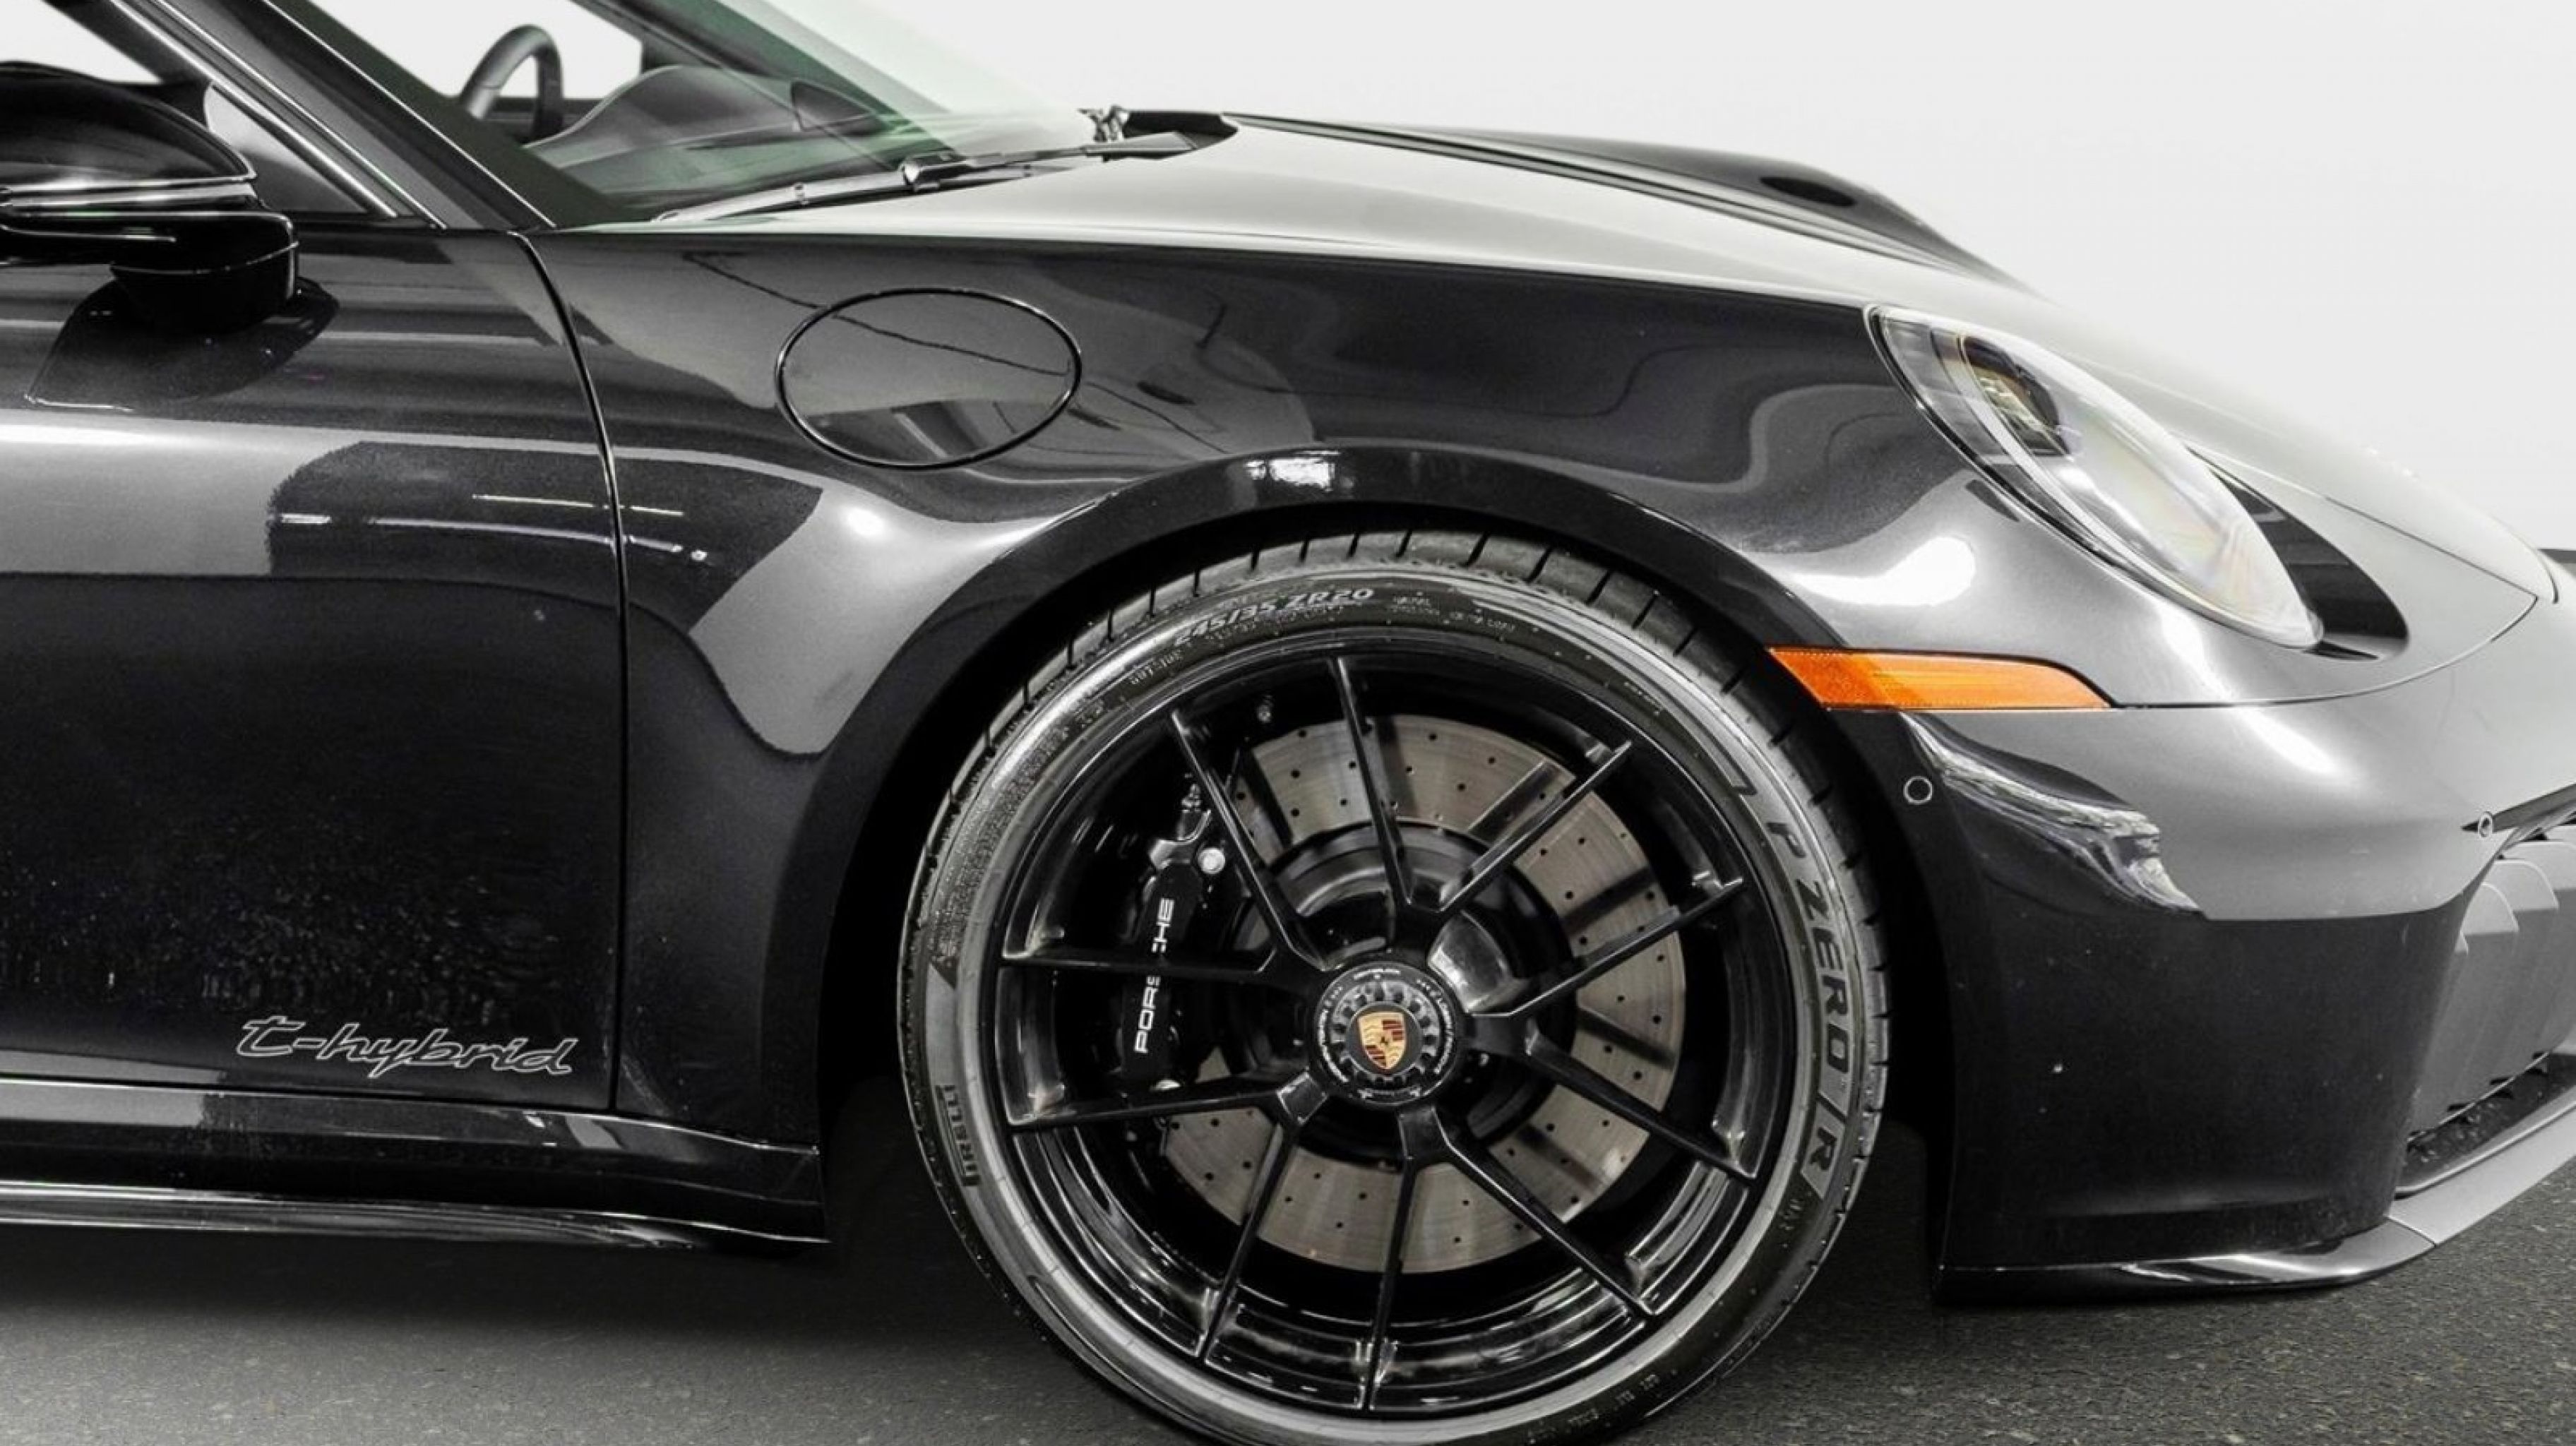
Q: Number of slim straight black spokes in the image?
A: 10